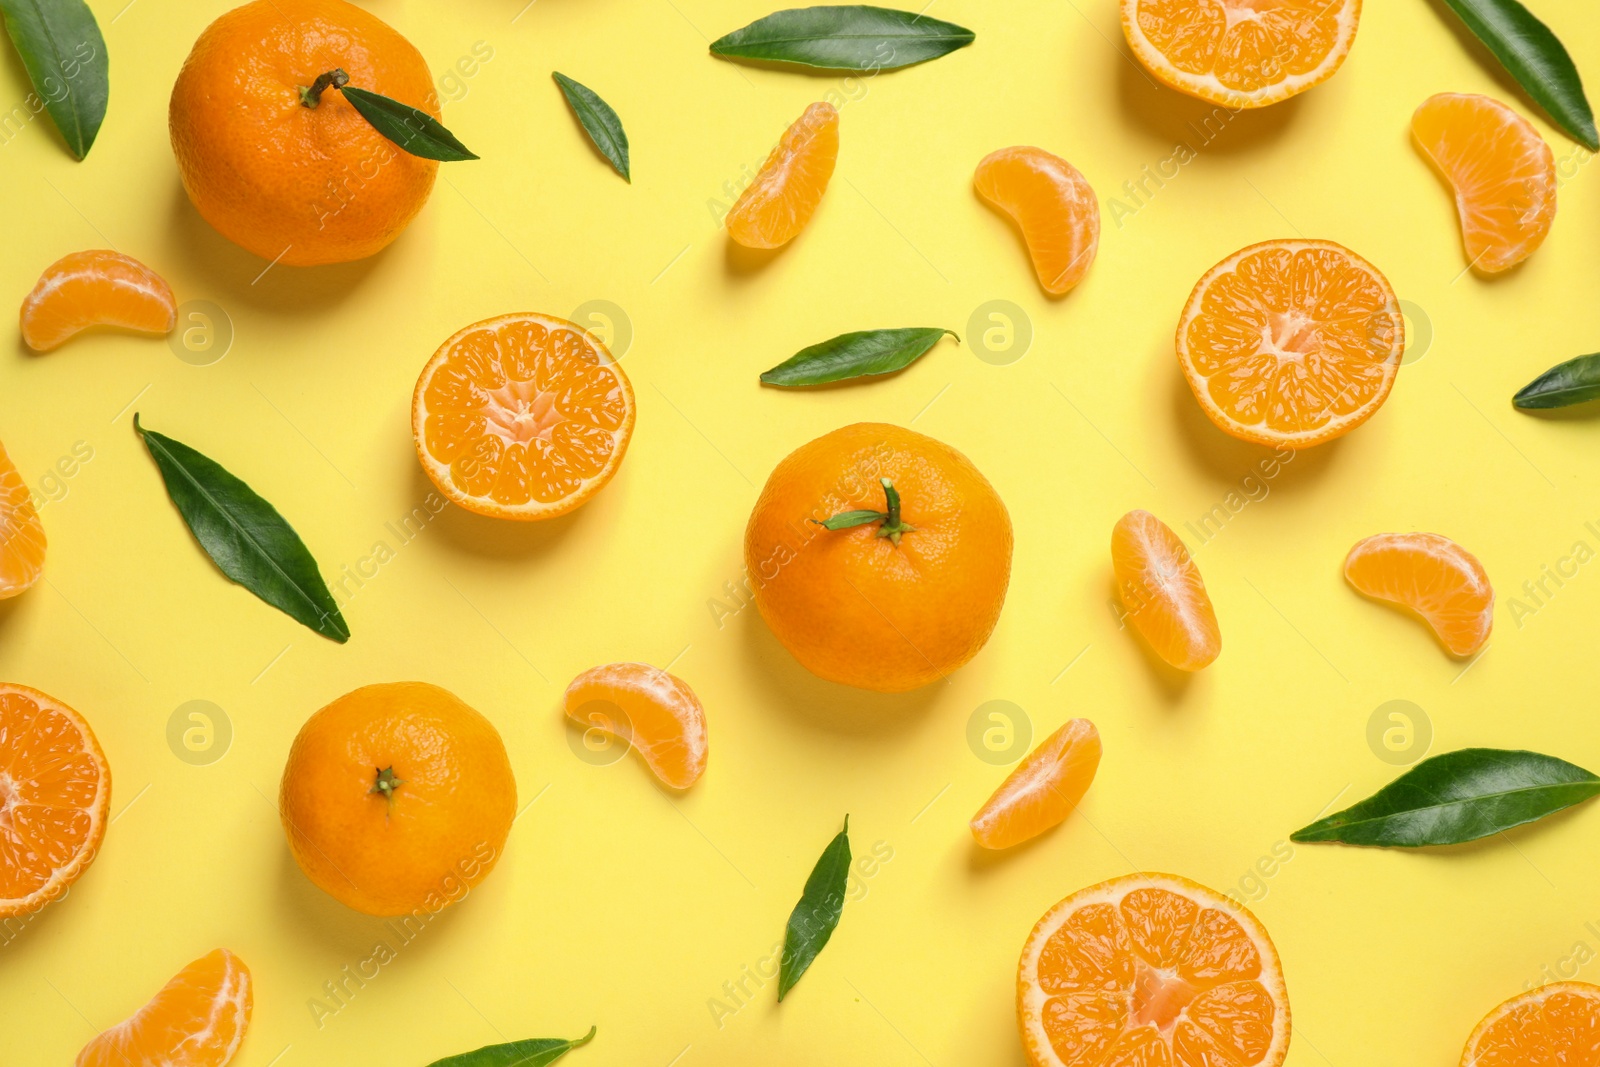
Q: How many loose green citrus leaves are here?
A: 10